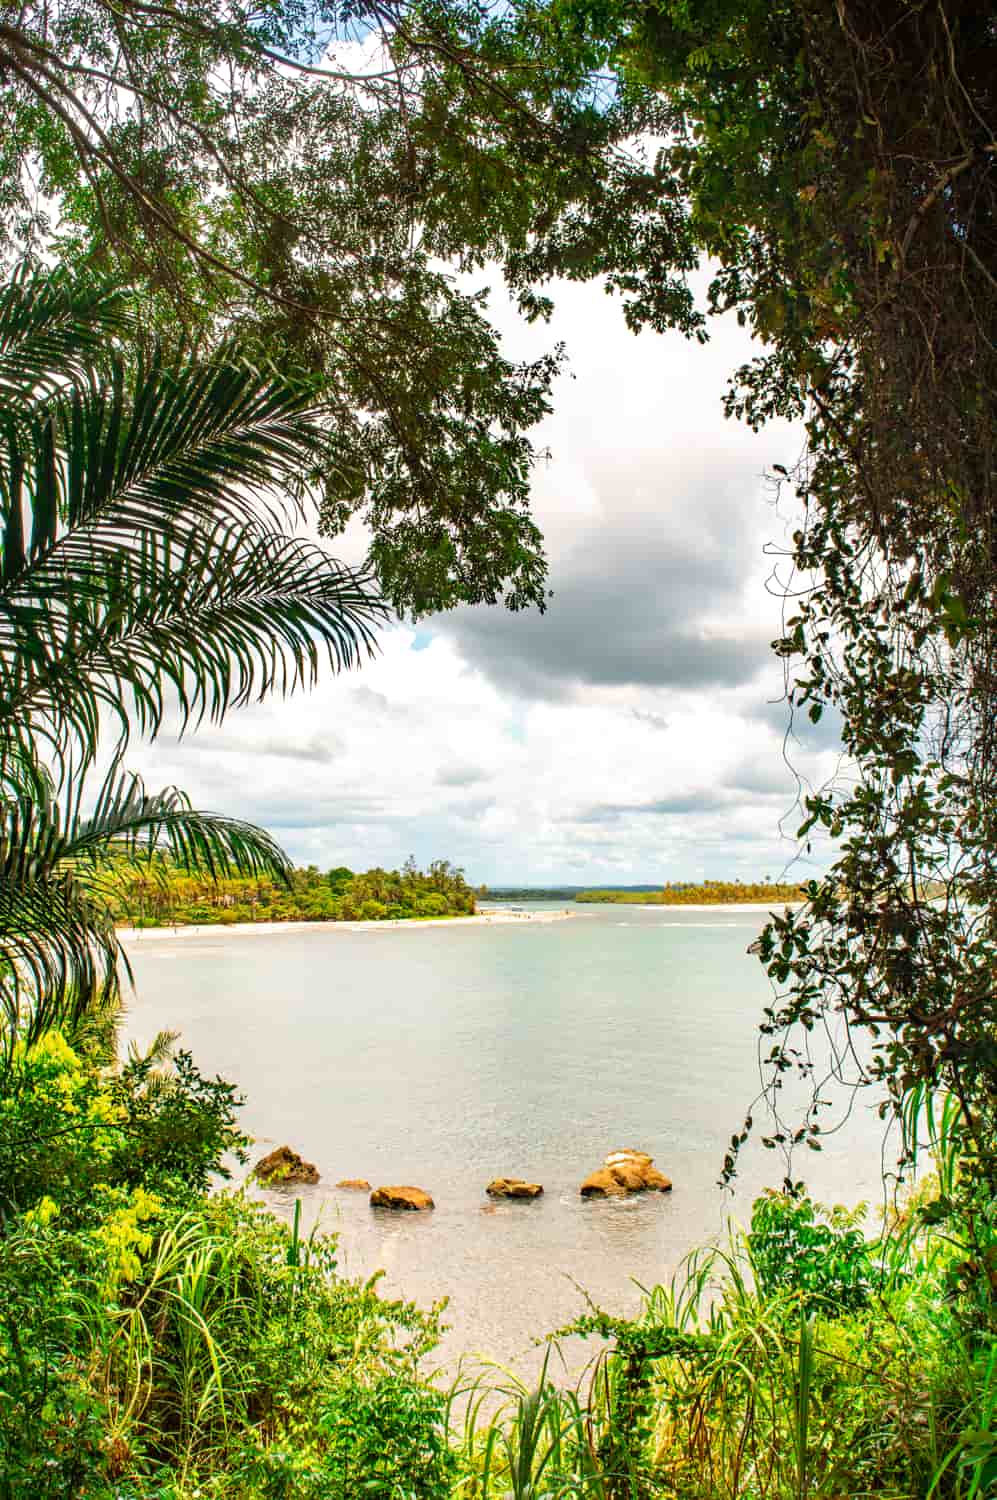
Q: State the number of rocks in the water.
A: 5